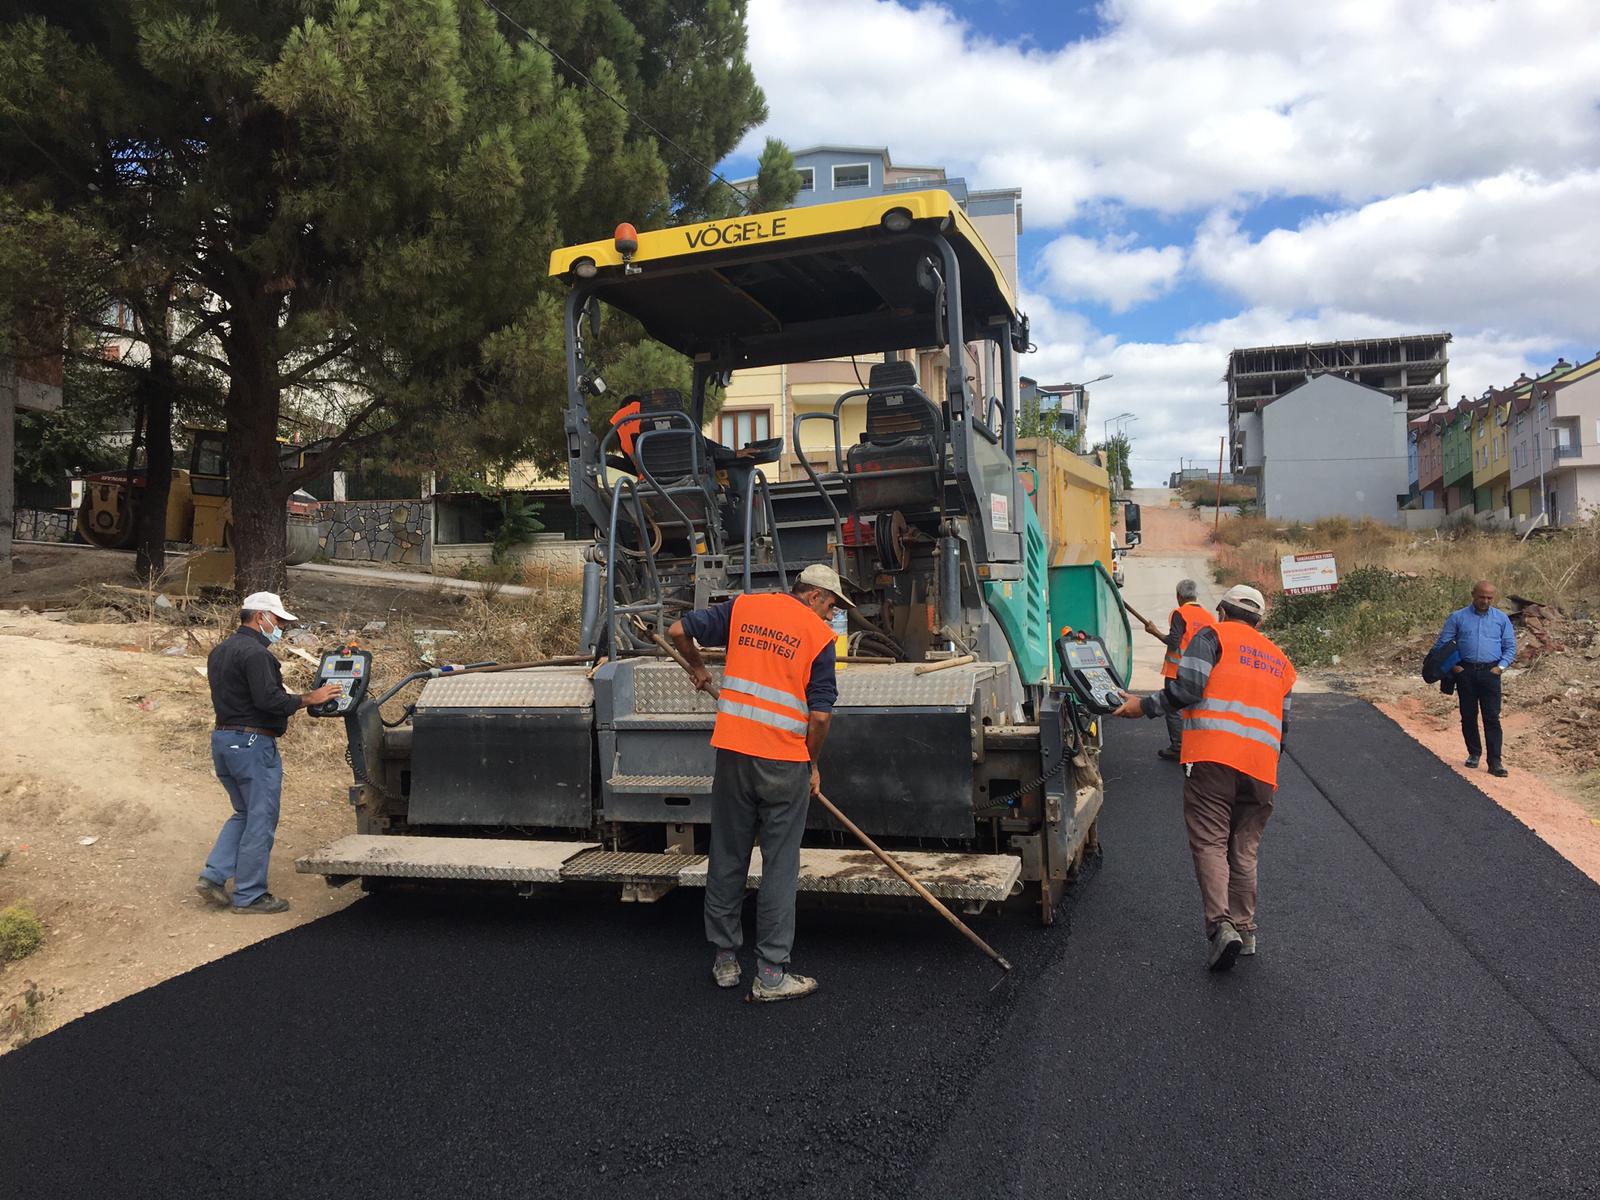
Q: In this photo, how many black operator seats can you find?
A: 2